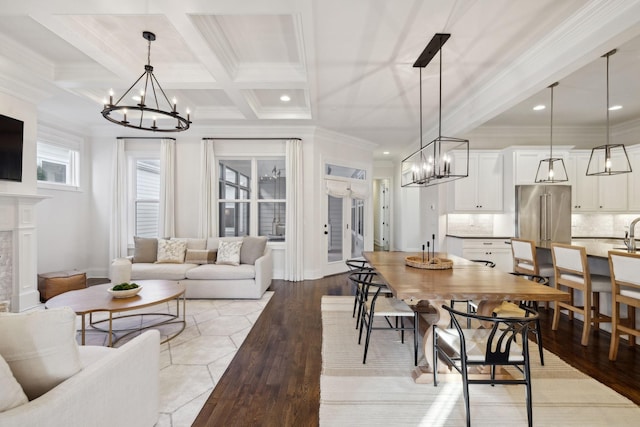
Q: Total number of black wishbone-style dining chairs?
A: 5